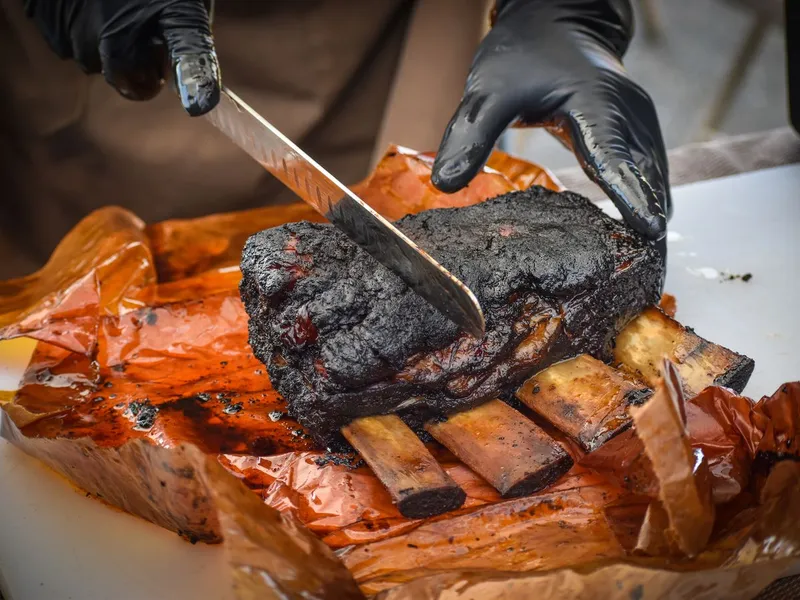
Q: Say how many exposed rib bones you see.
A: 4